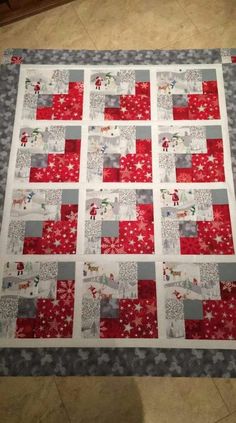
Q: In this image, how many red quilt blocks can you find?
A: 12